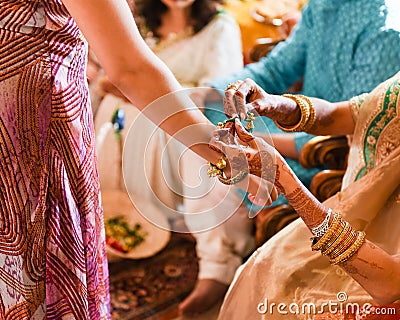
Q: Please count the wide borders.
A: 1